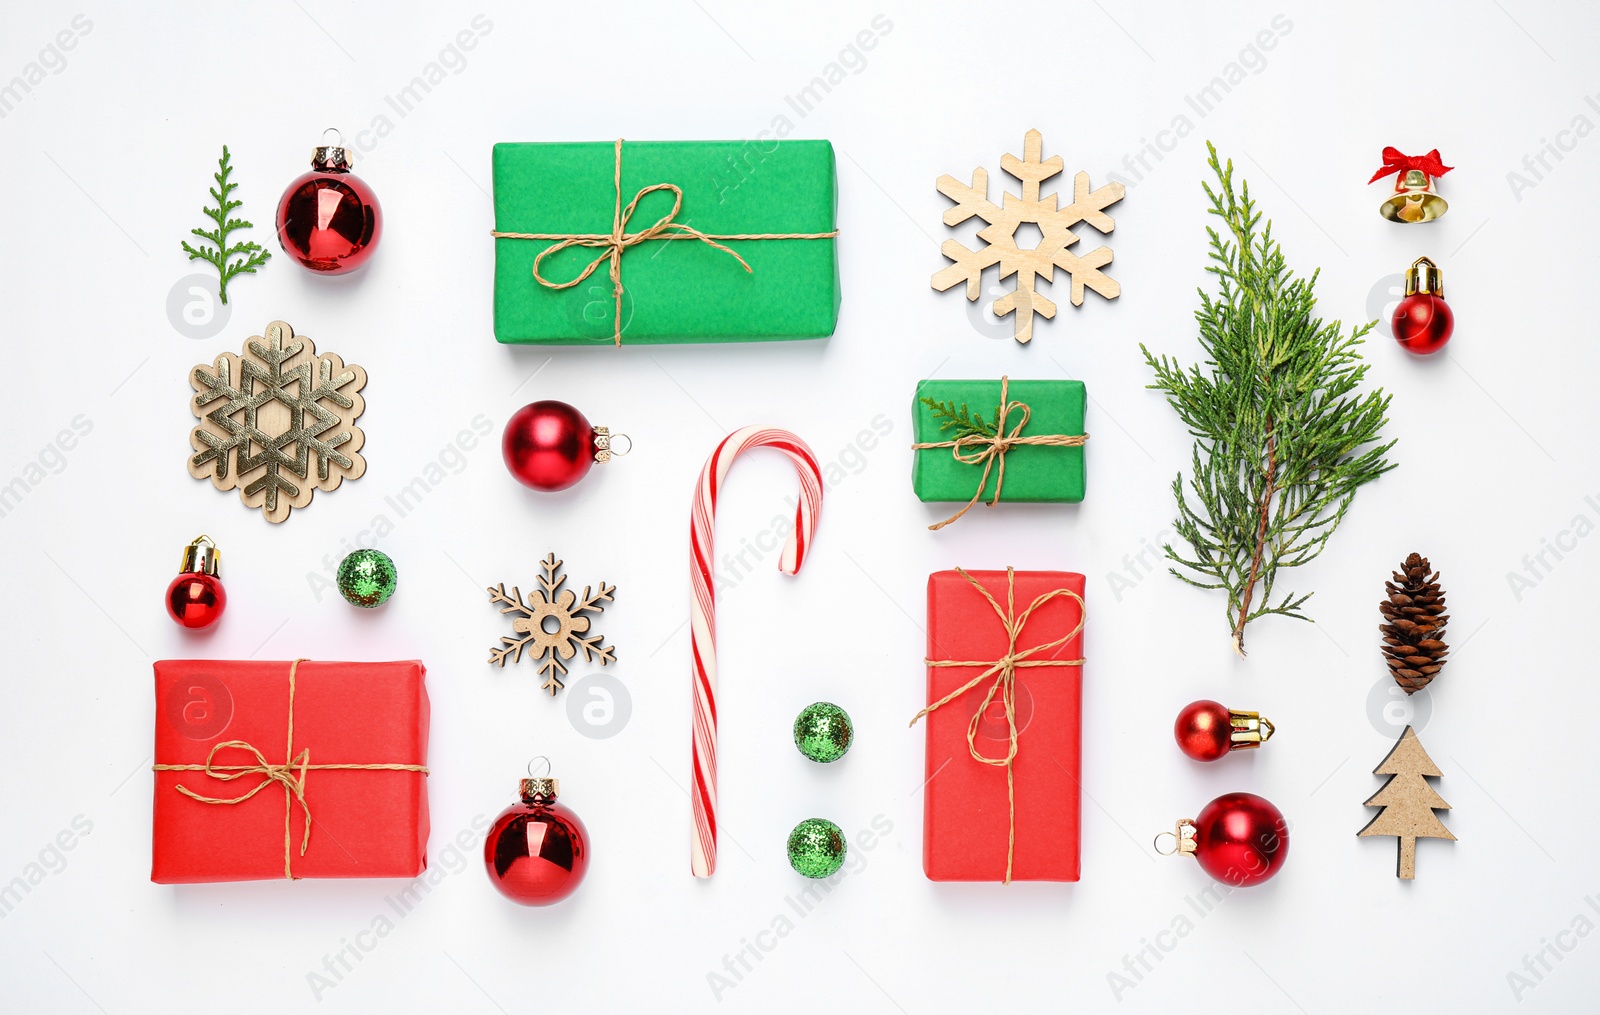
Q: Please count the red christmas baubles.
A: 7